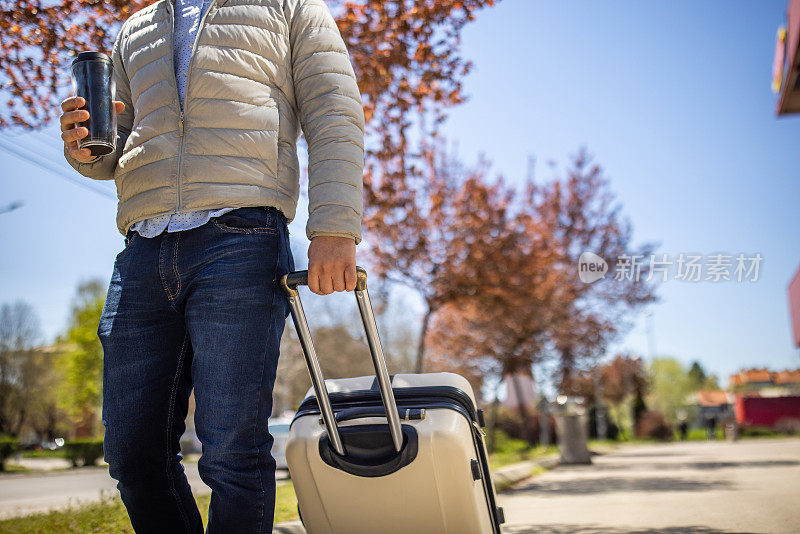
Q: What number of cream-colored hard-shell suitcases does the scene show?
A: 1